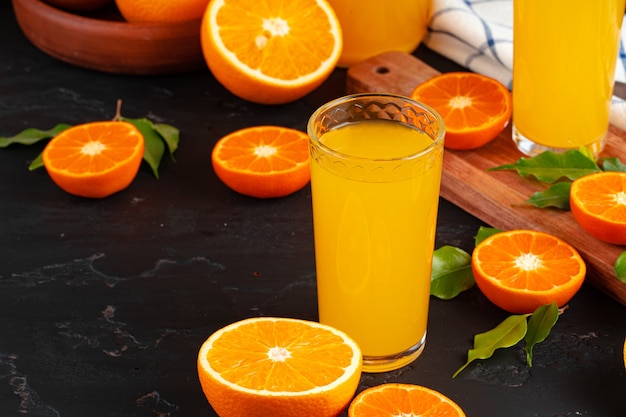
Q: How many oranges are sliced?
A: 8